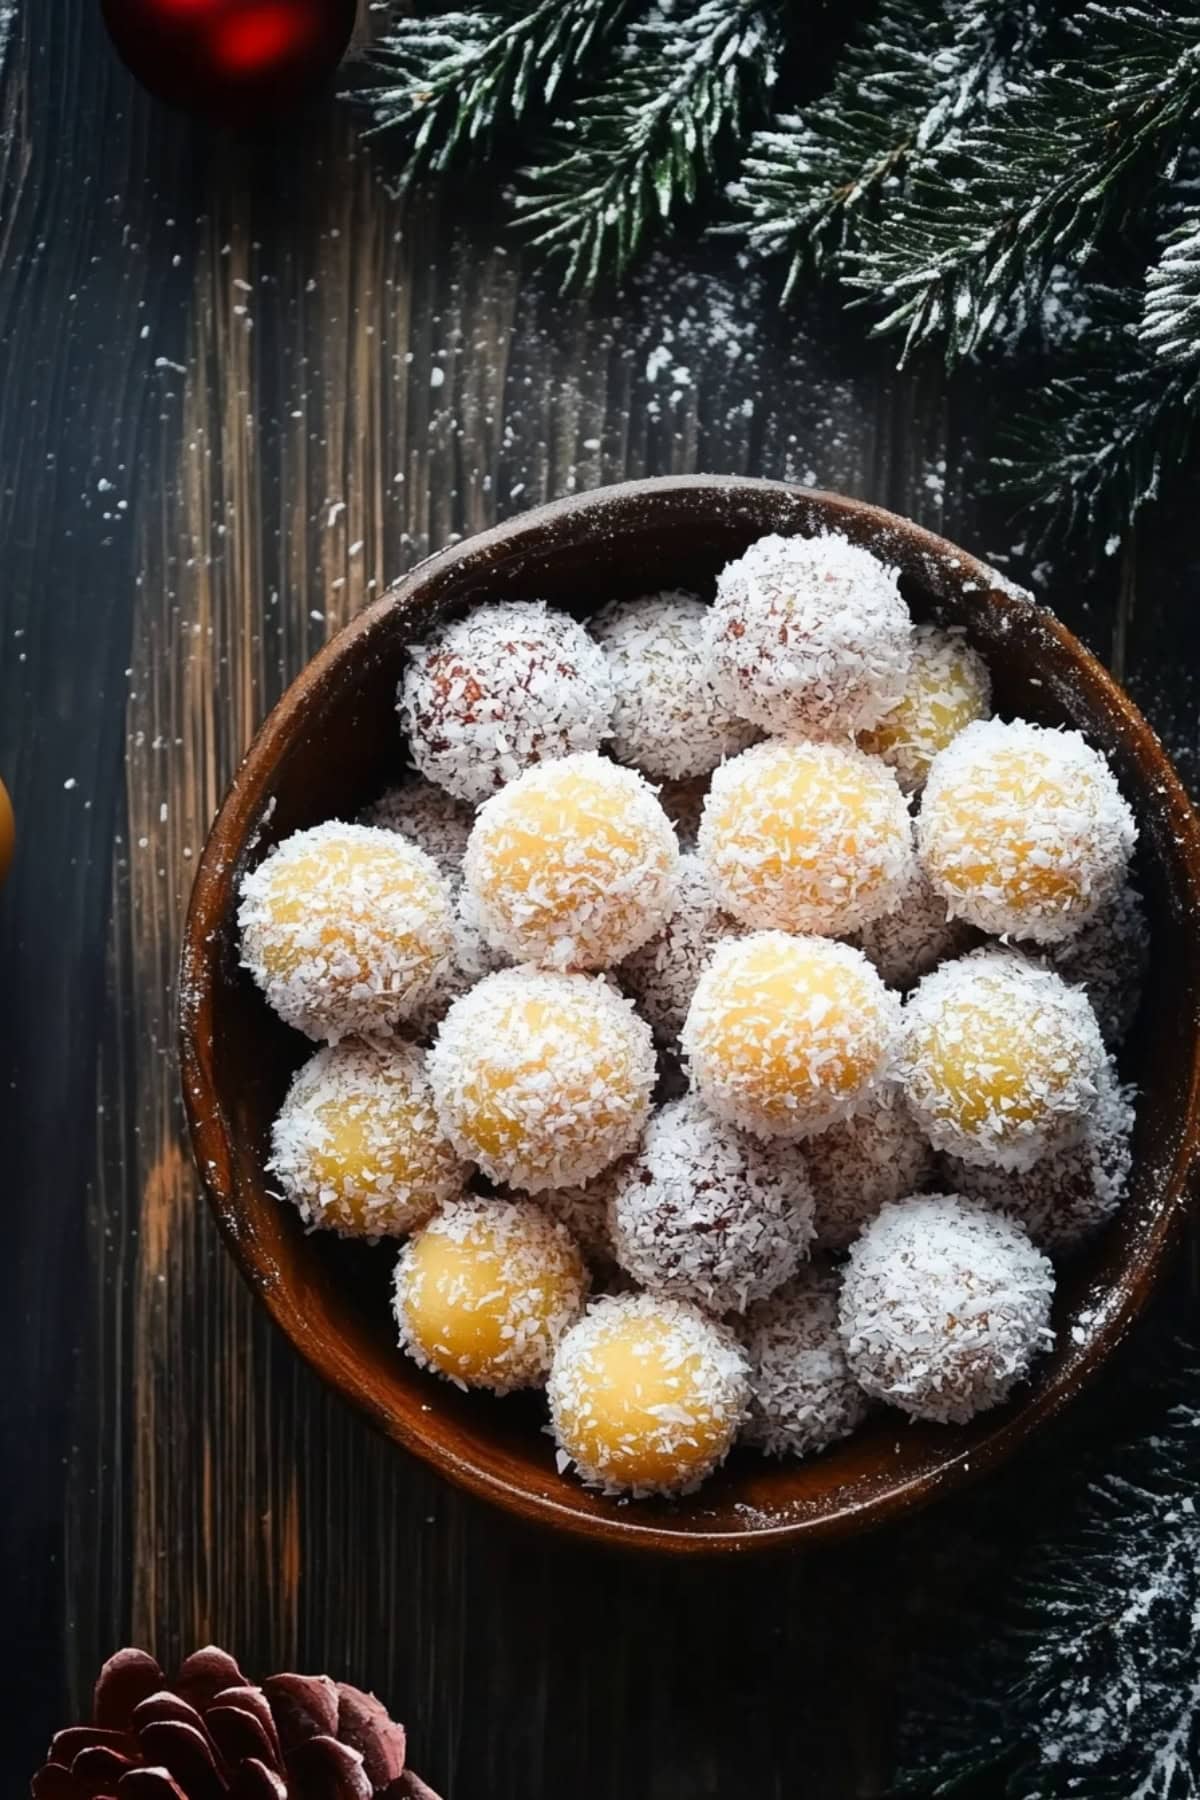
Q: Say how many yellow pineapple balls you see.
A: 11